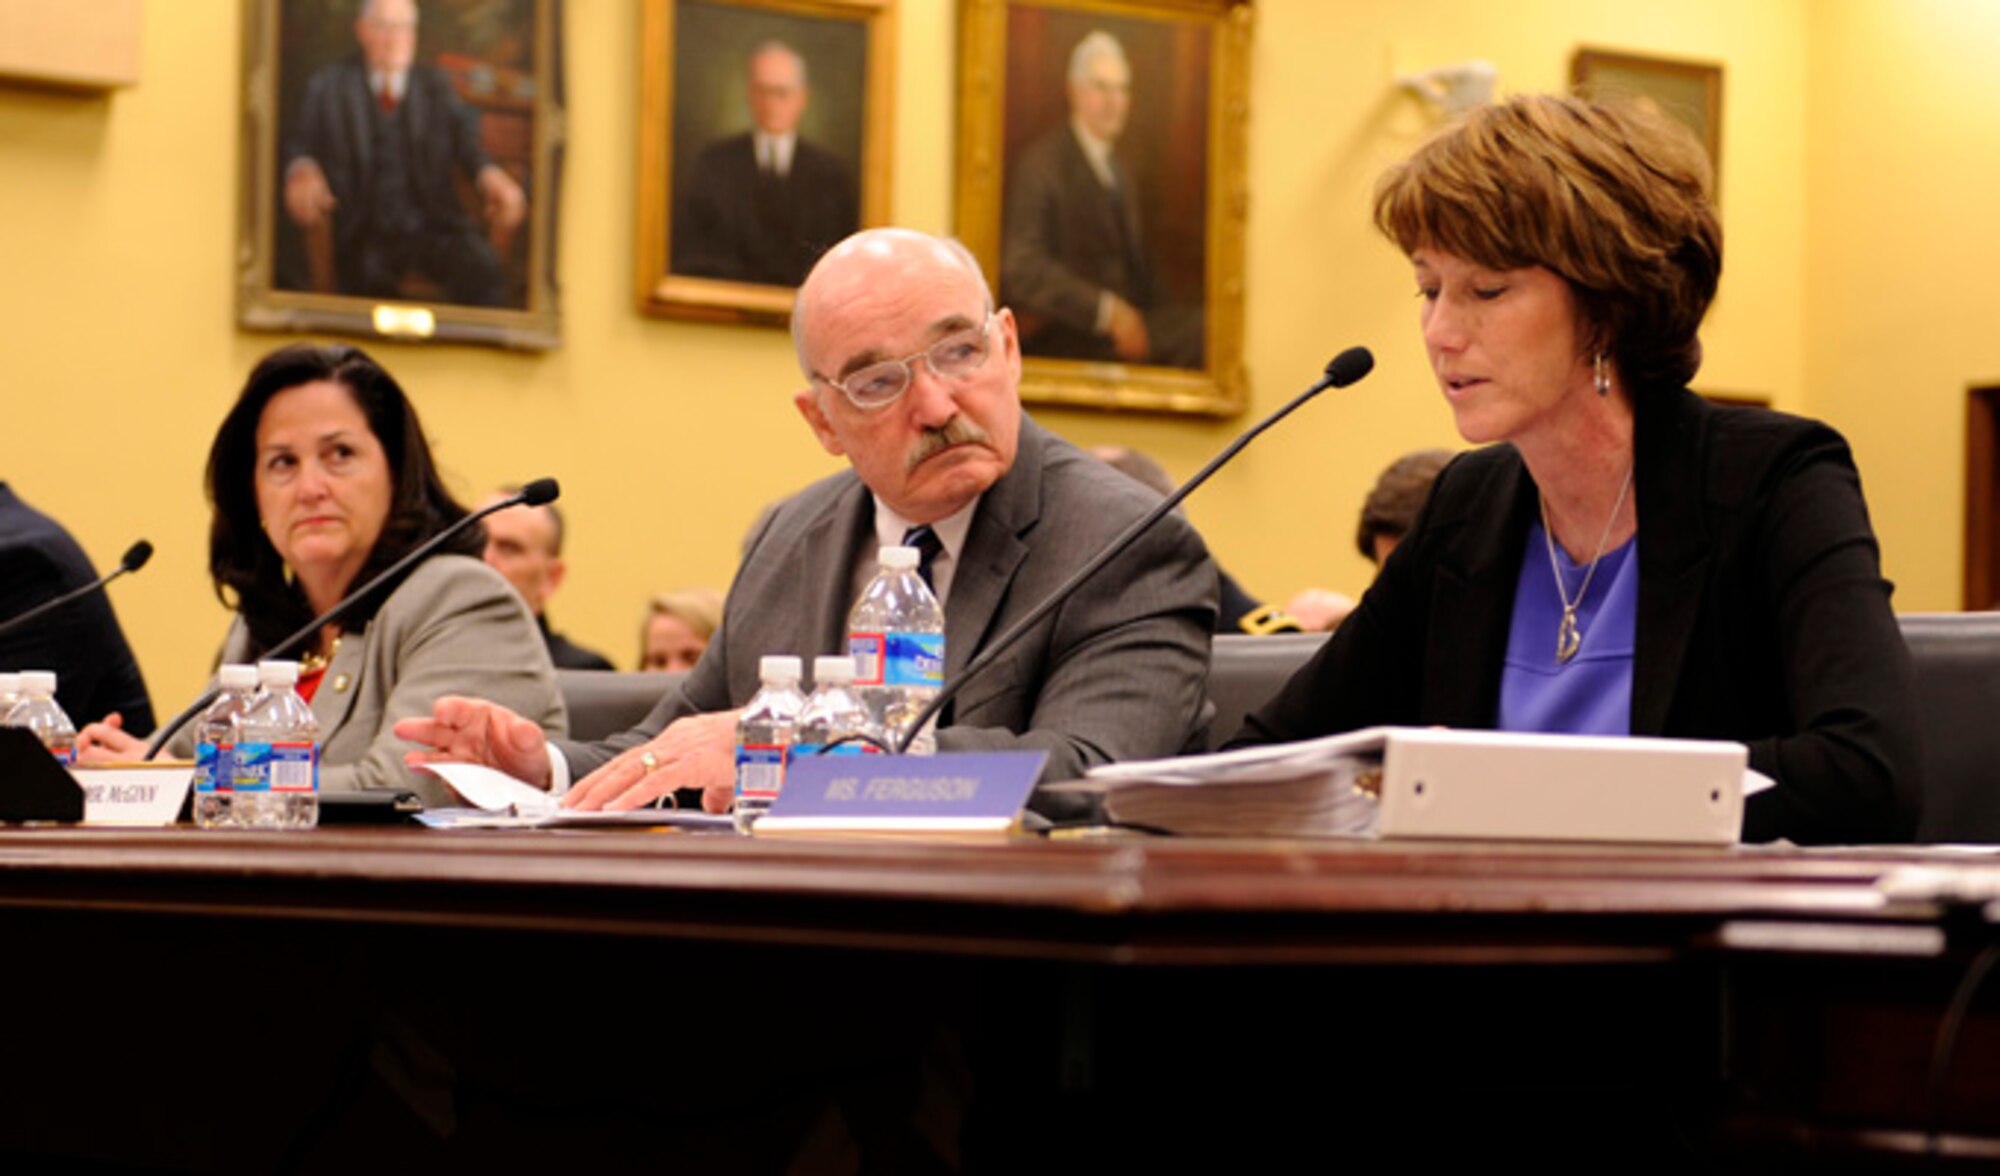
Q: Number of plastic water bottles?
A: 7